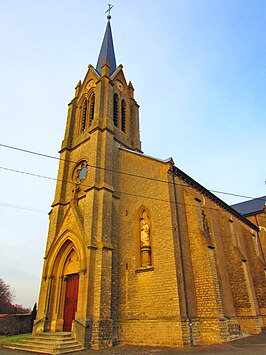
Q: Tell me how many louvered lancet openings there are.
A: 4